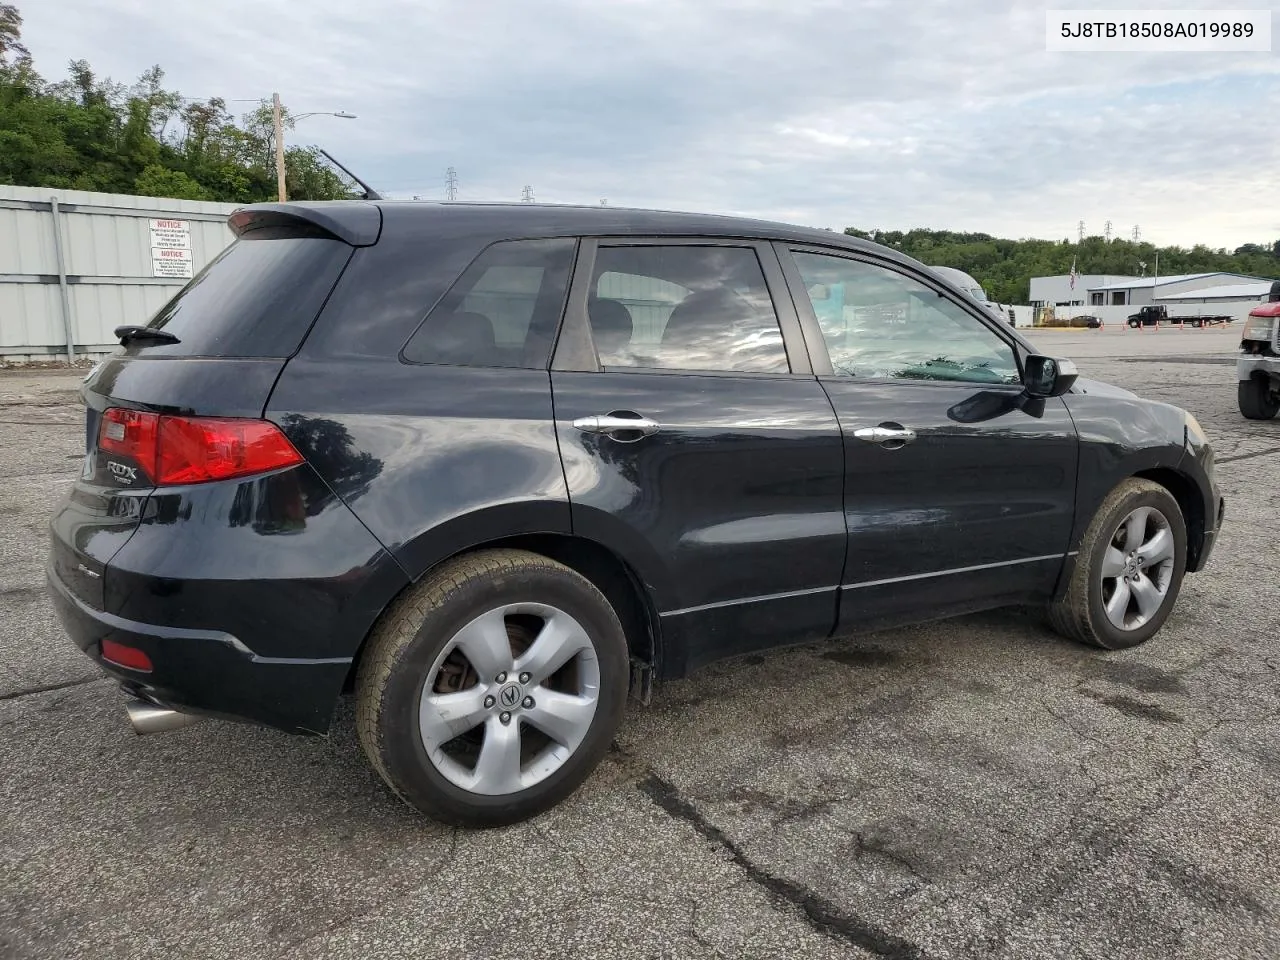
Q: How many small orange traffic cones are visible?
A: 7